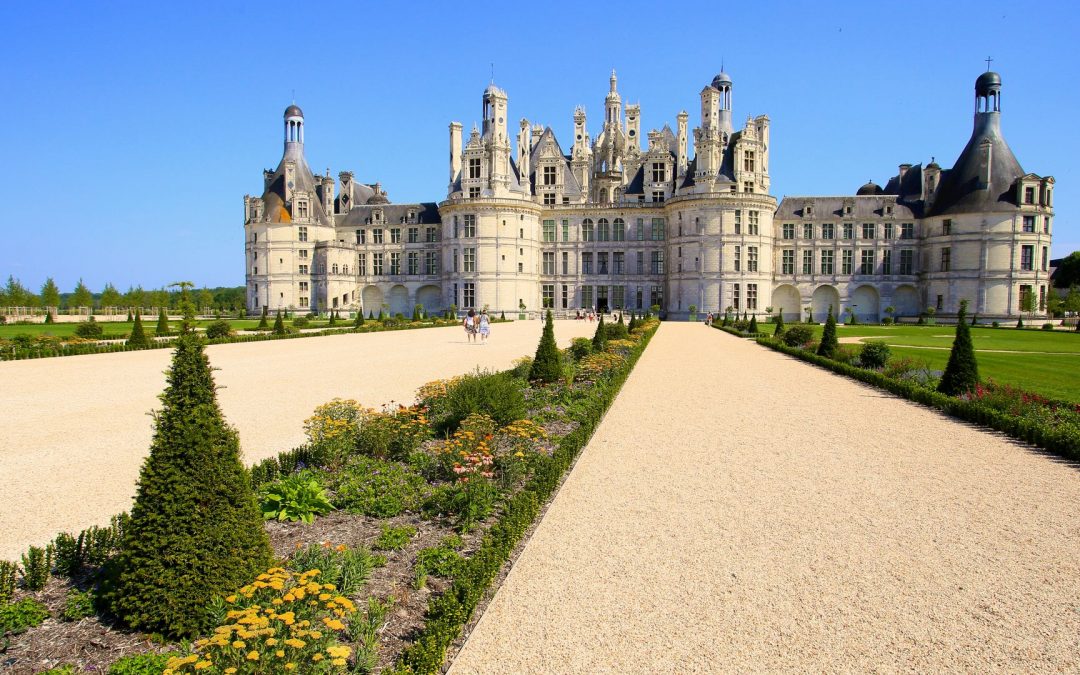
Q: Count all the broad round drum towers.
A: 4